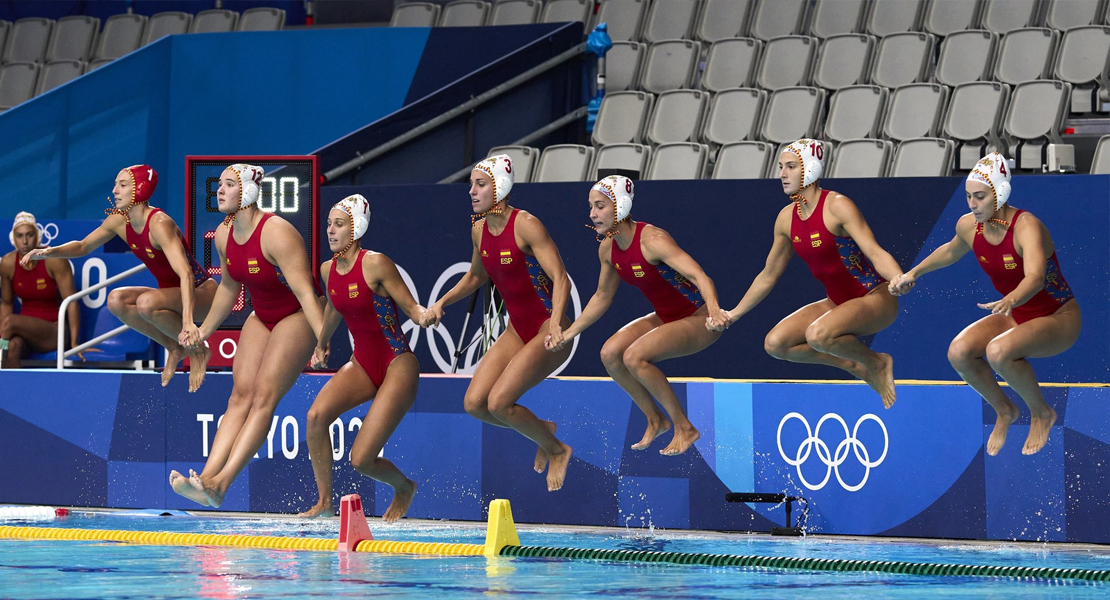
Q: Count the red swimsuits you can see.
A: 8